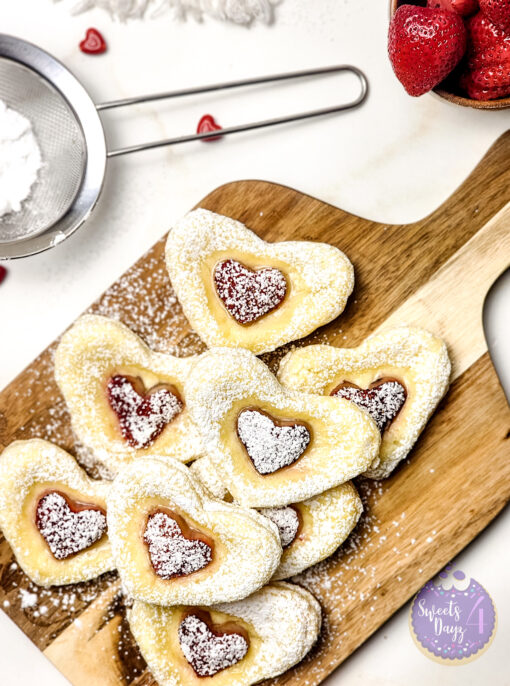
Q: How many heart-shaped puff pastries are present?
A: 8